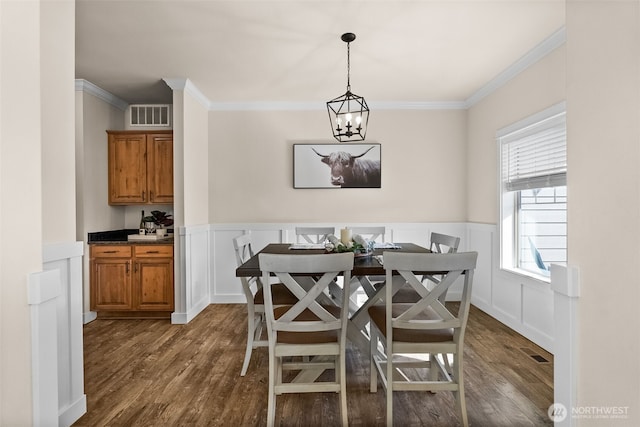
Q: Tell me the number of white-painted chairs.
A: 6